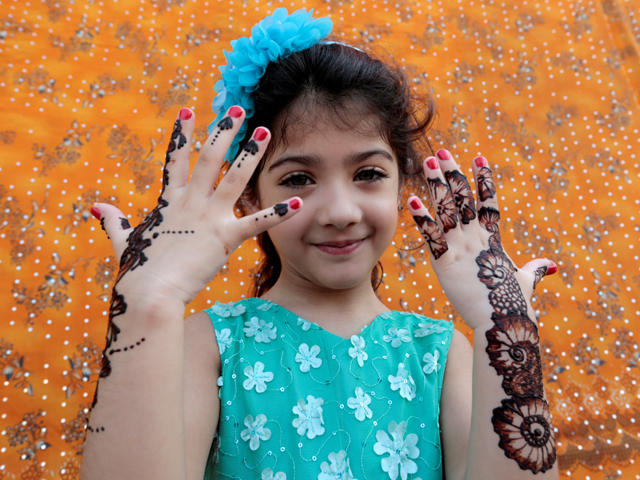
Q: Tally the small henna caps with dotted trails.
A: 3